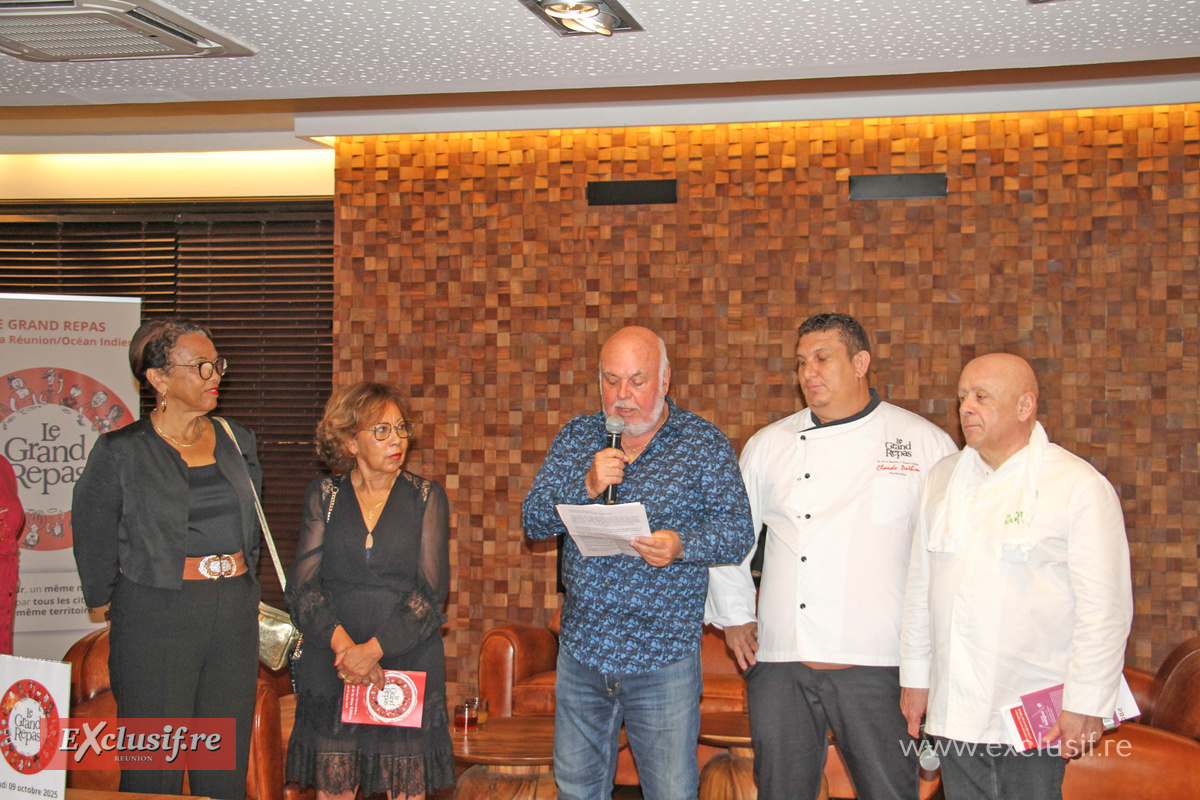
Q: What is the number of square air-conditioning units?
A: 1